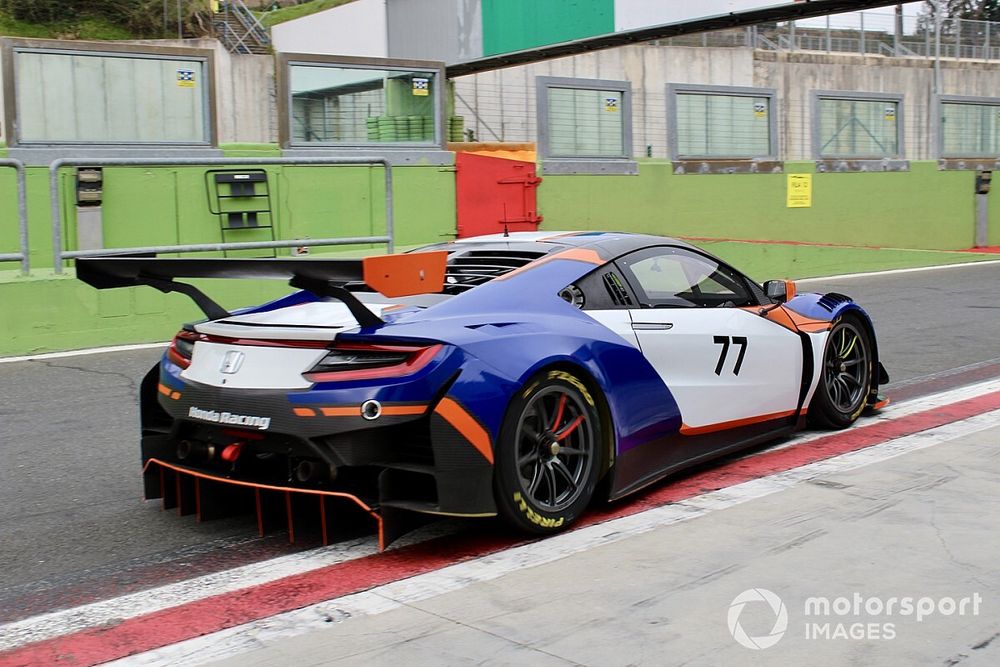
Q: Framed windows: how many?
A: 6